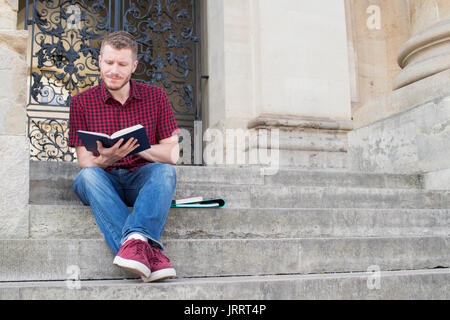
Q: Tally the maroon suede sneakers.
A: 2